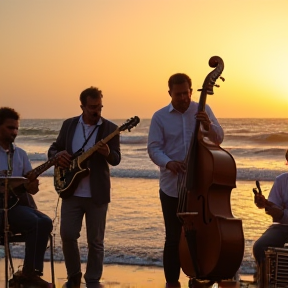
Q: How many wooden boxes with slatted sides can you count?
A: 1